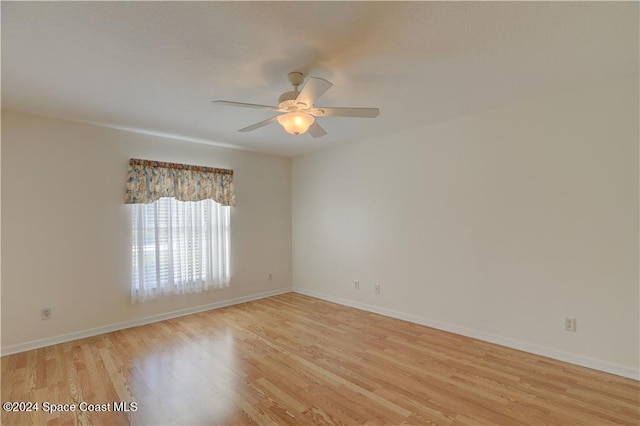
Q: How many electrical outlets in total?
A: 5